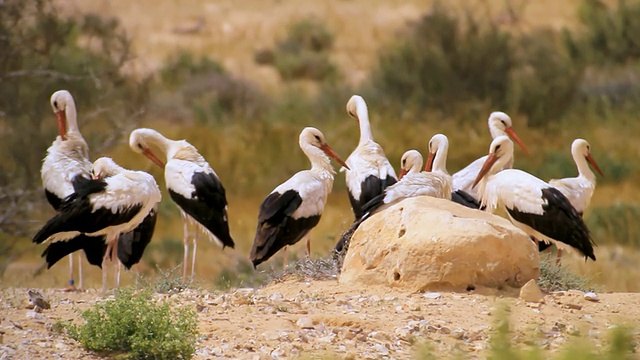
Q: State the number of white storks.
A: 10